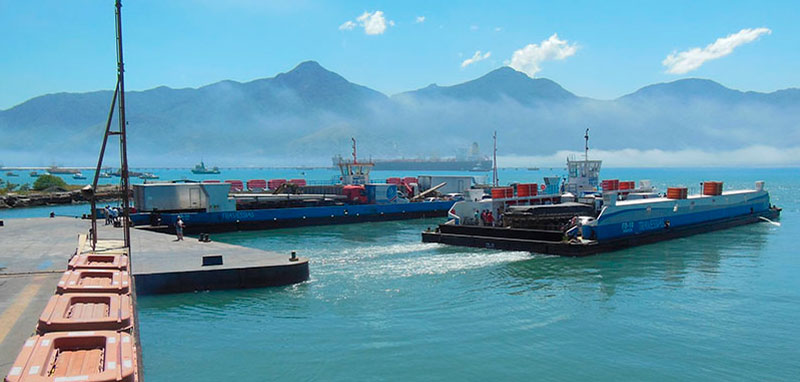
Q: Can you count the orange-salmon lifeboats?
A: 4